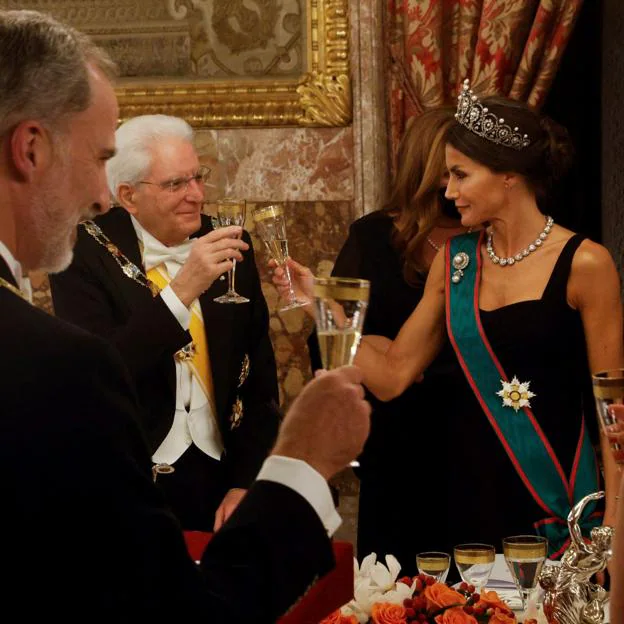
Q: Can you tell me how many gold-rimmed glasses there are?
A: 7